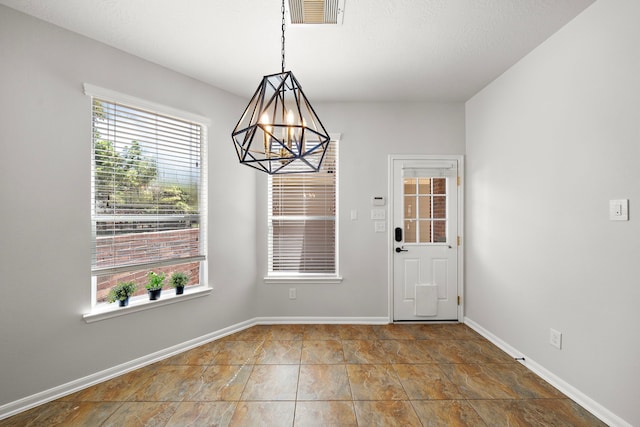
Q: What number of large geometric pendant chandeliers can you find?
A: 1